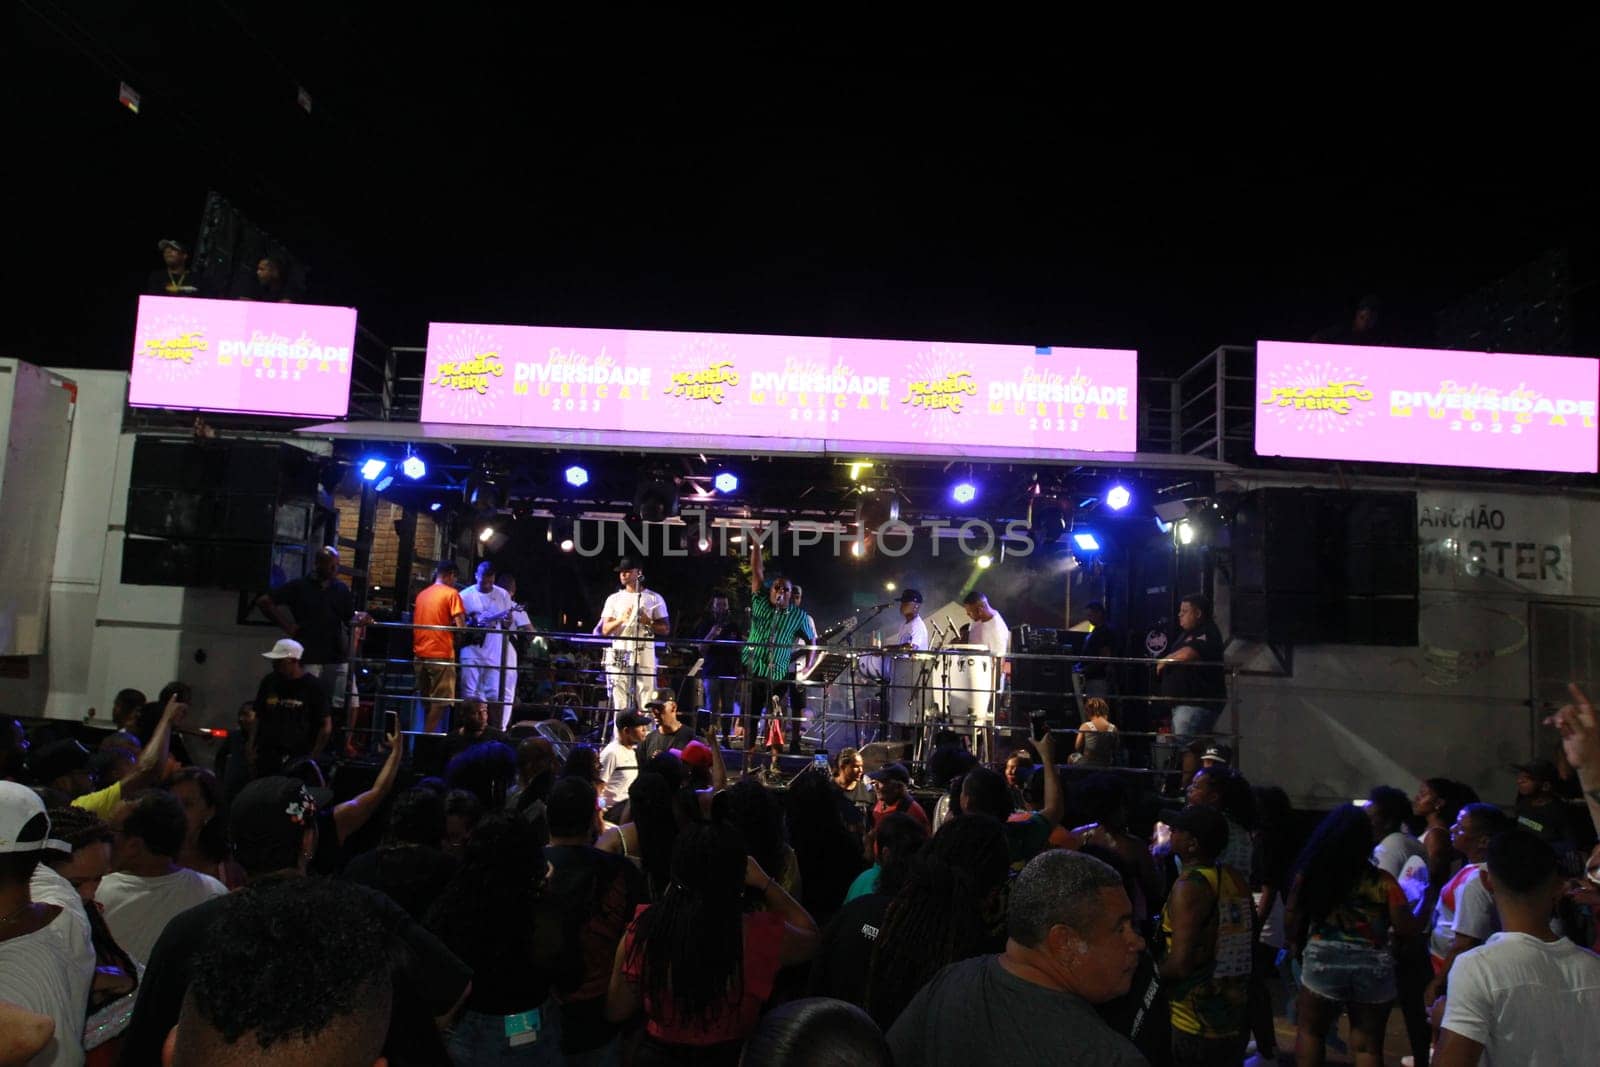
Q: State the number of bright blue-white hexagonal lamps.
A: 5